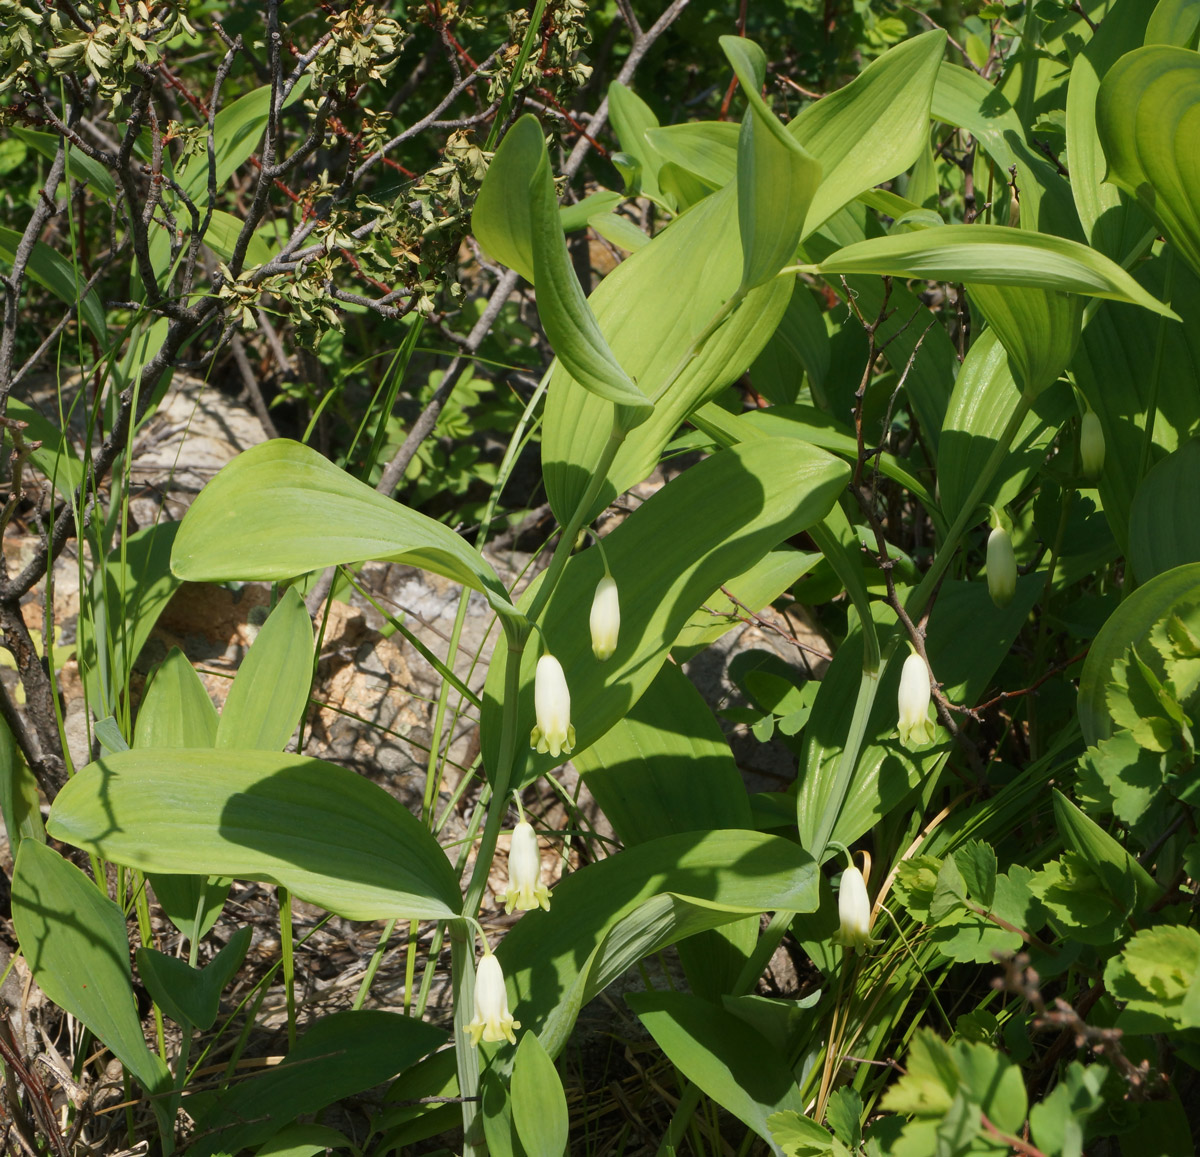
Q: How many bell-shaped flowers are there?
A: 8